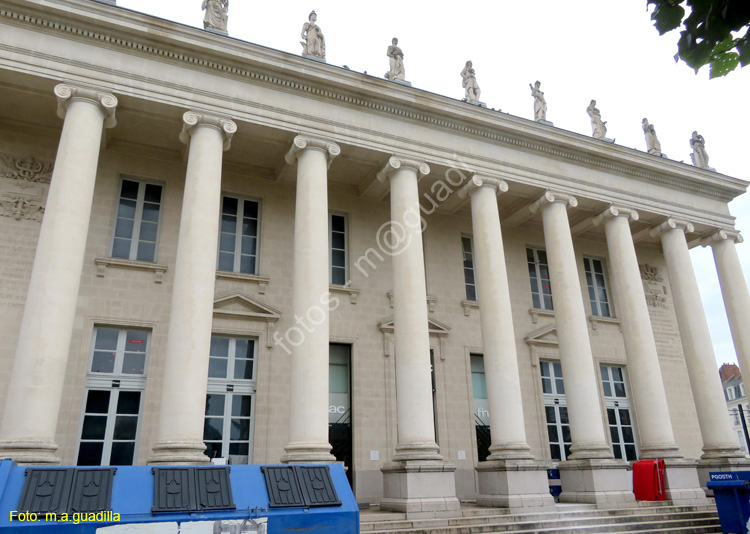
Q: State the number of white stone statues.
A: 8